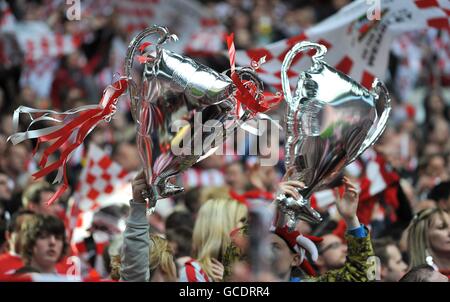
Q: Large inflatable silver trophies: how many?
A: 2